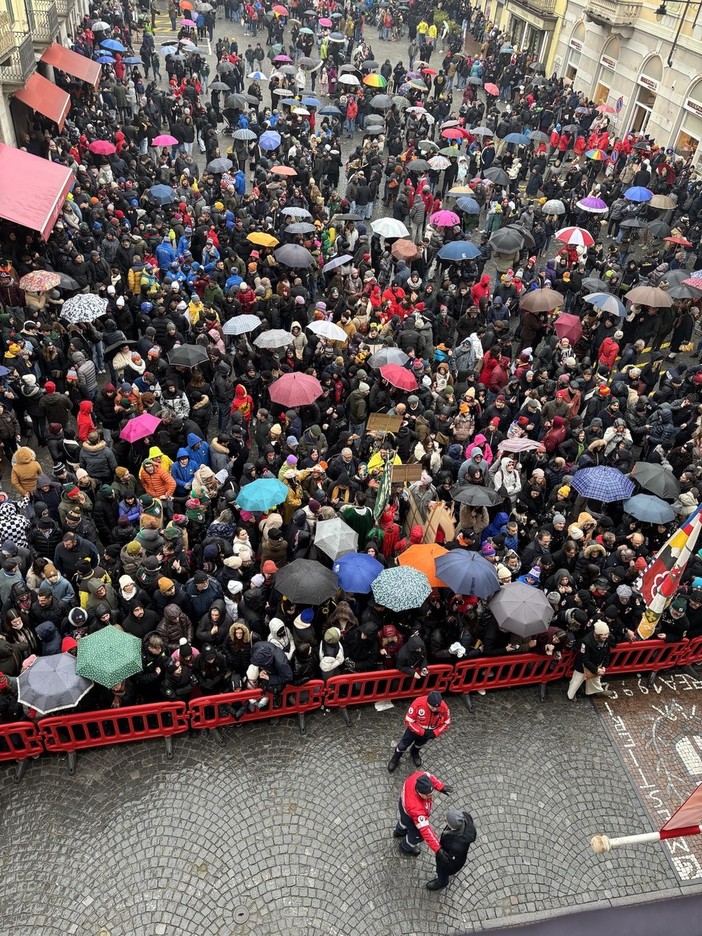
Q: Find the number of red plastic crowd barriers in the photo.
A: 7